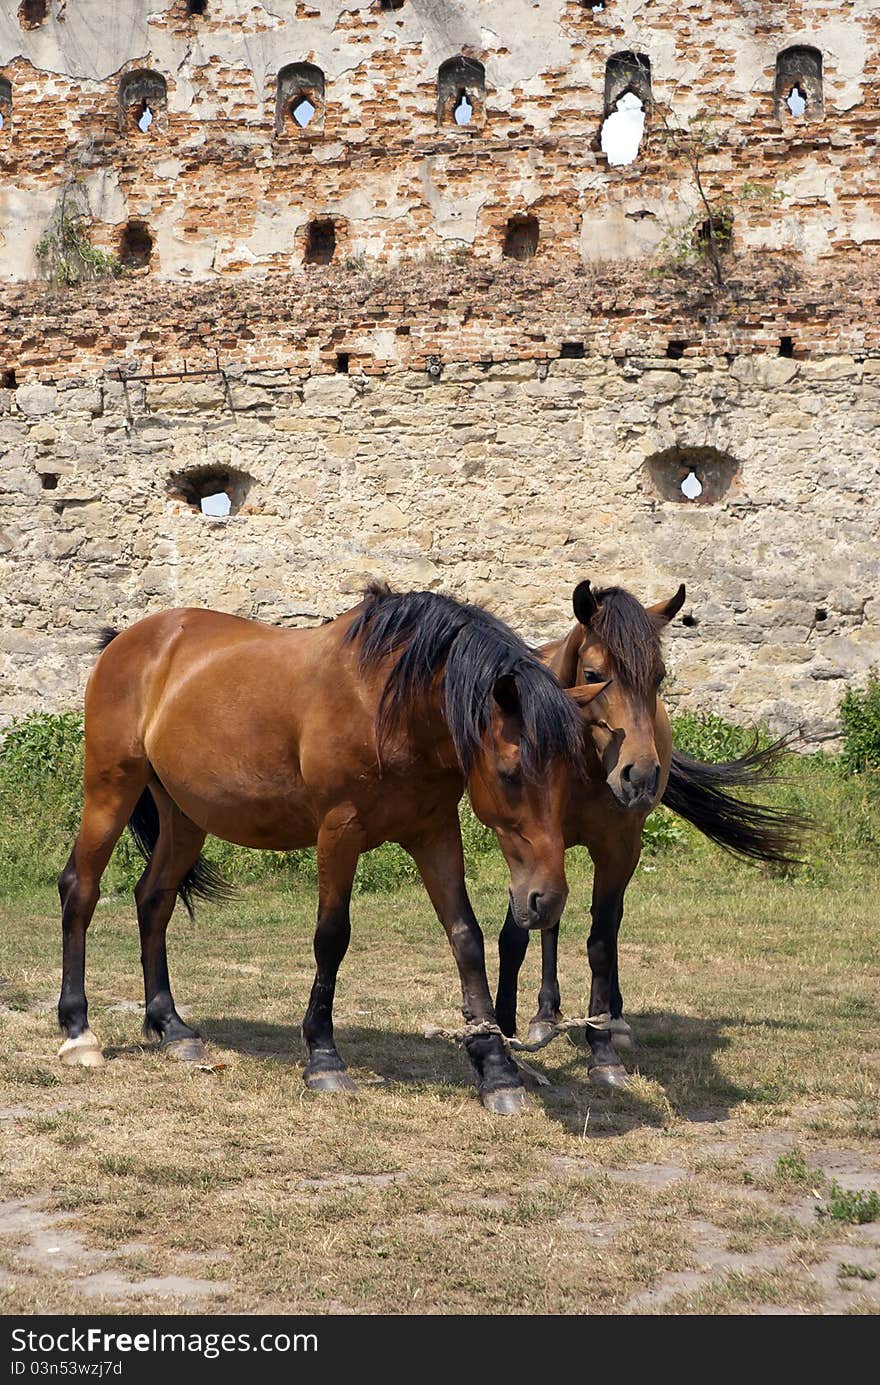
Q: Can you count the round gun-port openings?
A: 2